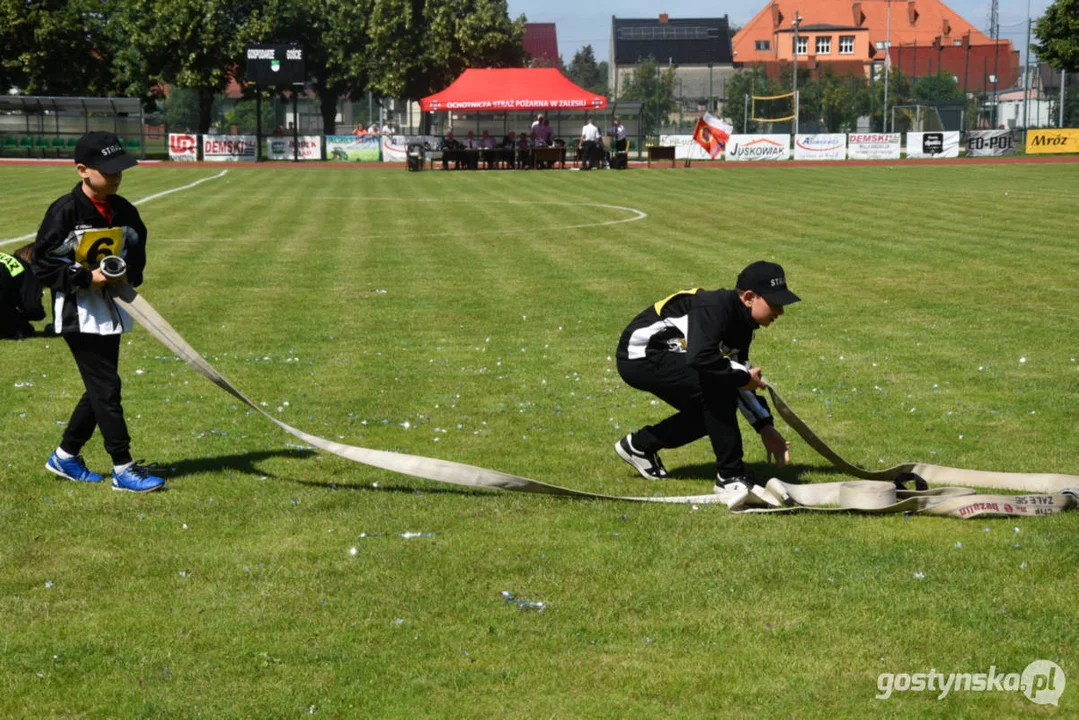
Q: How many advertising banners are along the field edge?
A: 12